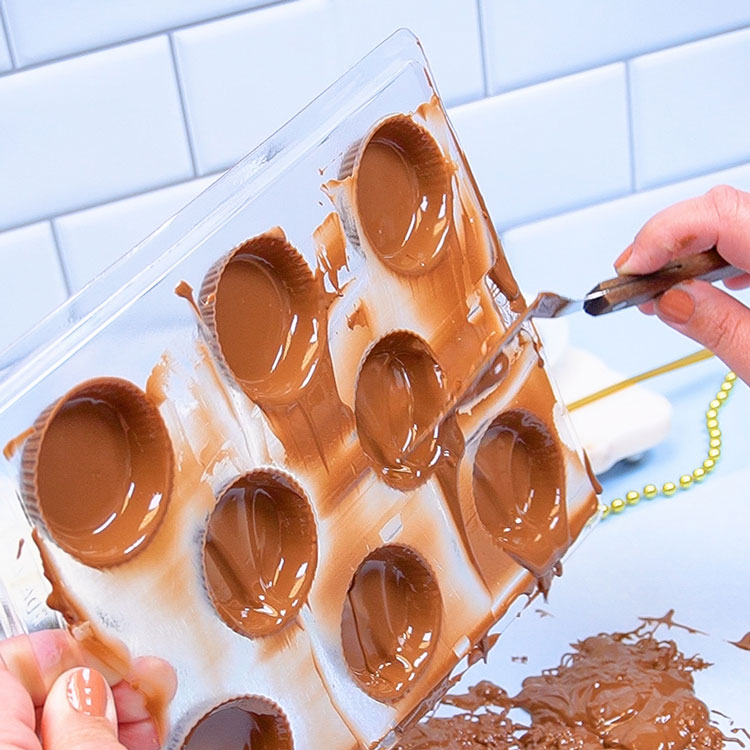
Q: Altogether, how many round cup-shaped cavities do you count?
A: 8